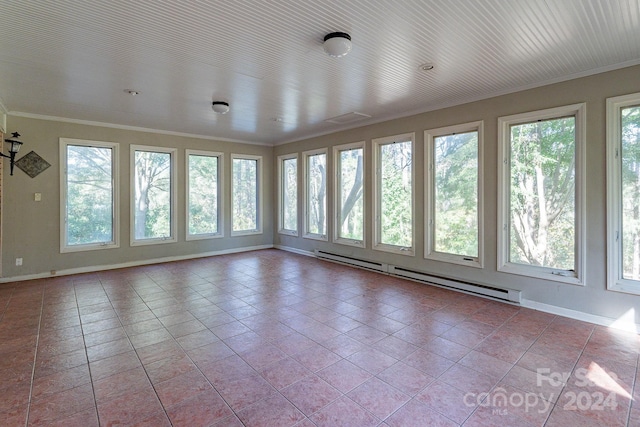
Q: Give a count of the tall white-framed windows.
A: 11